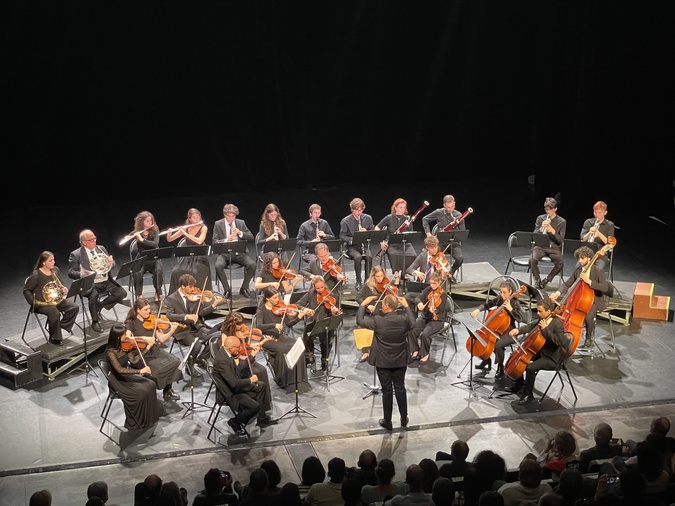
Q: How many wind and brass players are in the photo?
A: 12